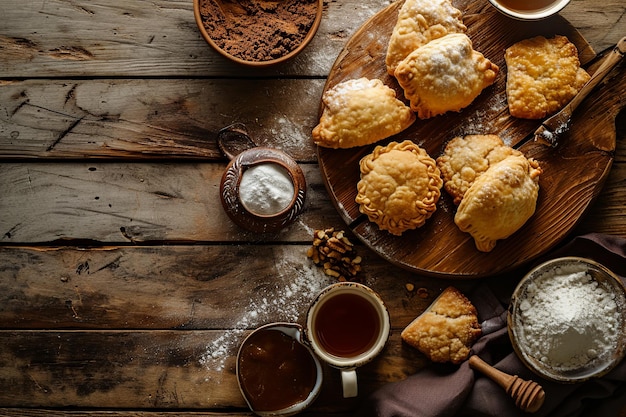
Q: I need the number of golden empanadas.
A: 8